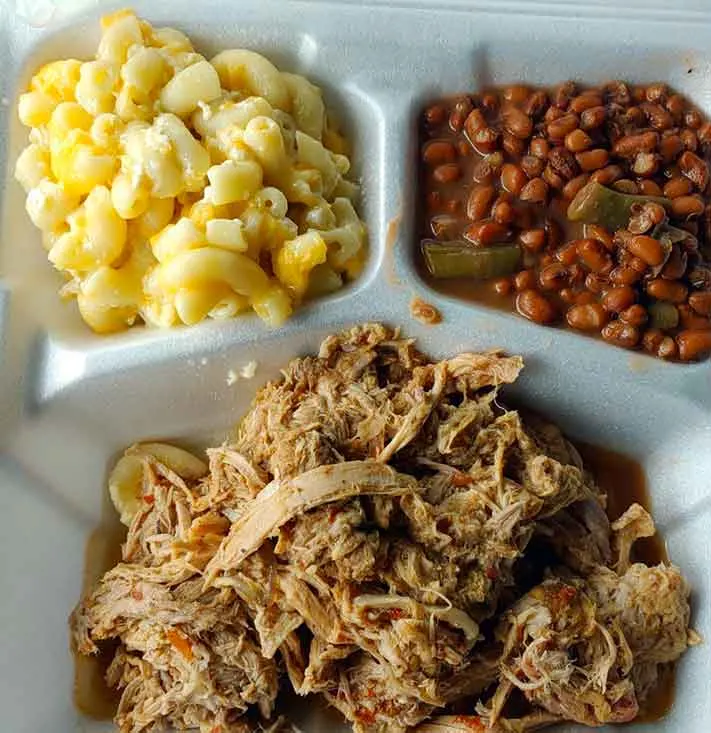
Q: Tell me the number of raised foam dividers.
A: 2